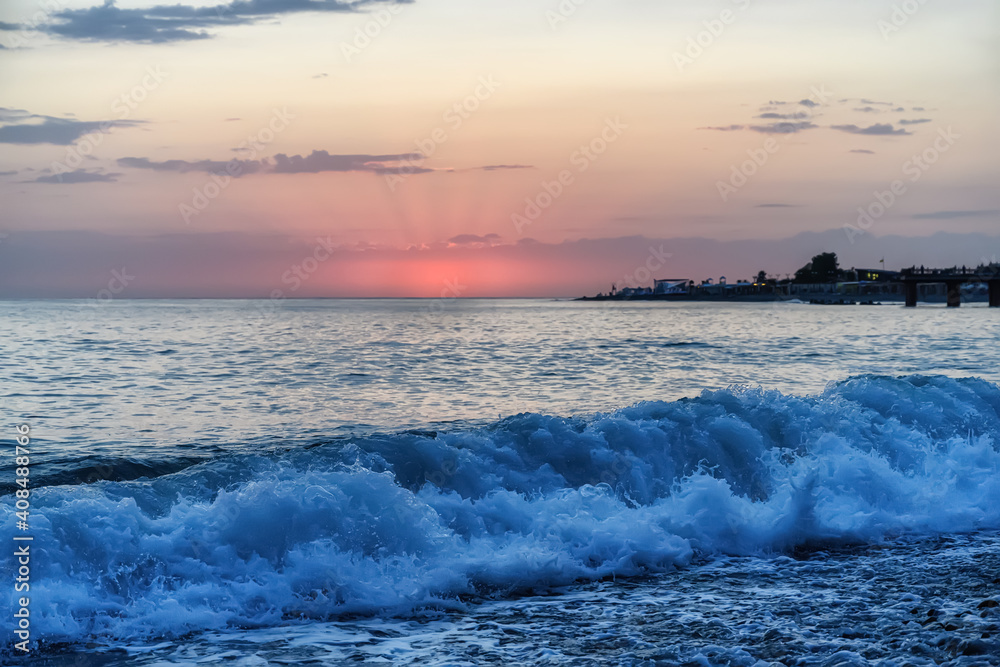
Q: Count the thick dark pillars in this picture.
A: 3